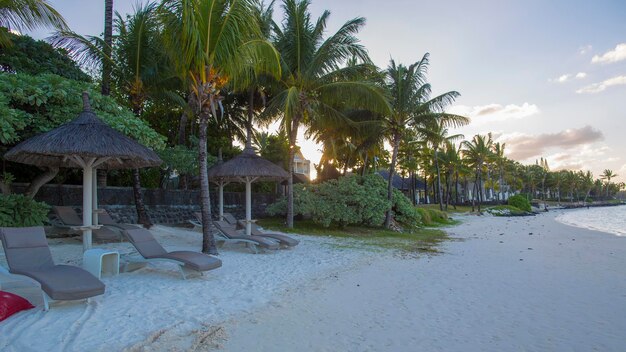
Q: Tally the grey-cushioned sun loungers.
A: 8